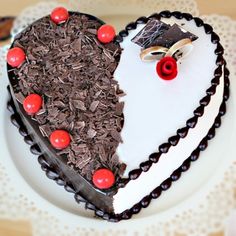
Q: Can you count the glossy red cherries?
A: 6